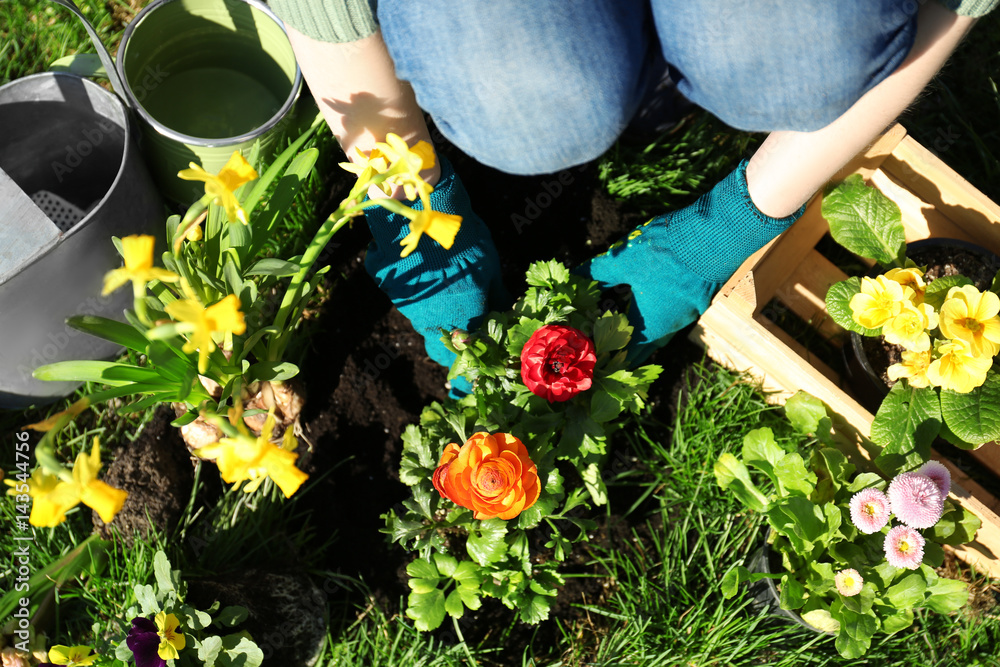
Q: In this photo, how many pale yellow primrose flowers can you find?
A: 6